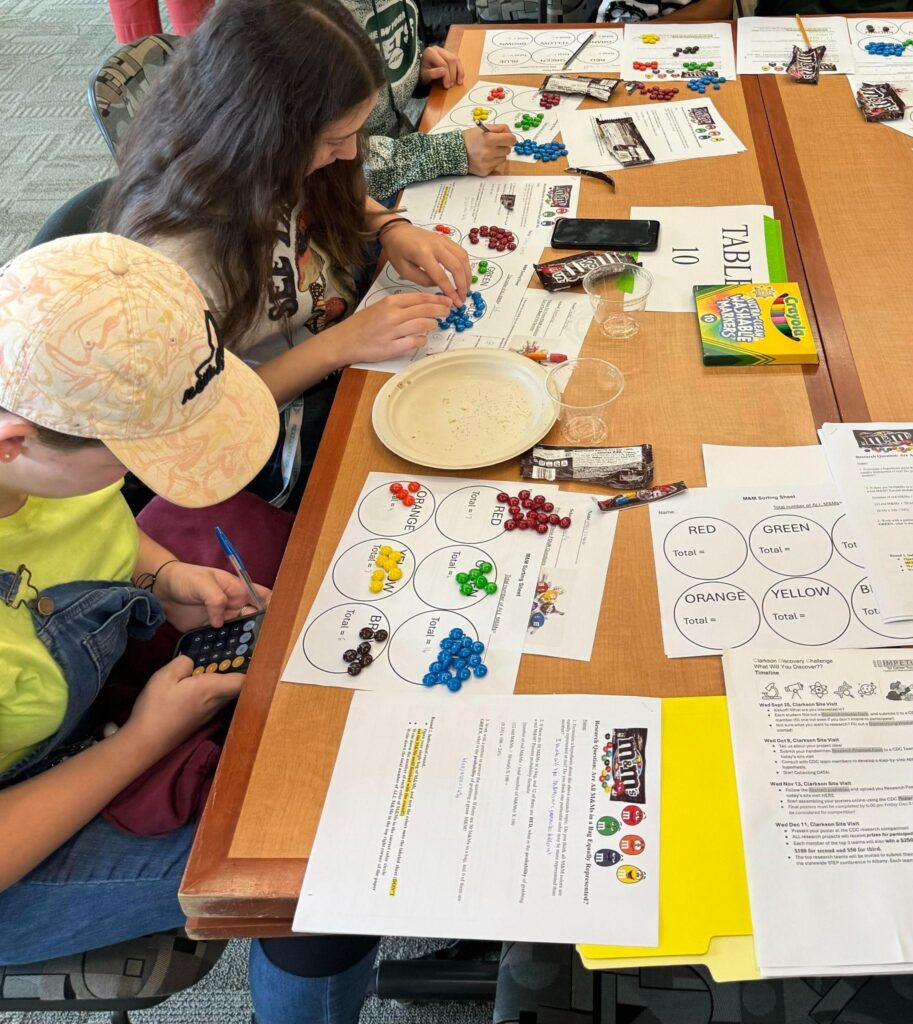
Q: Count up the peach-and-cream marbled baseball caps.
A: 1